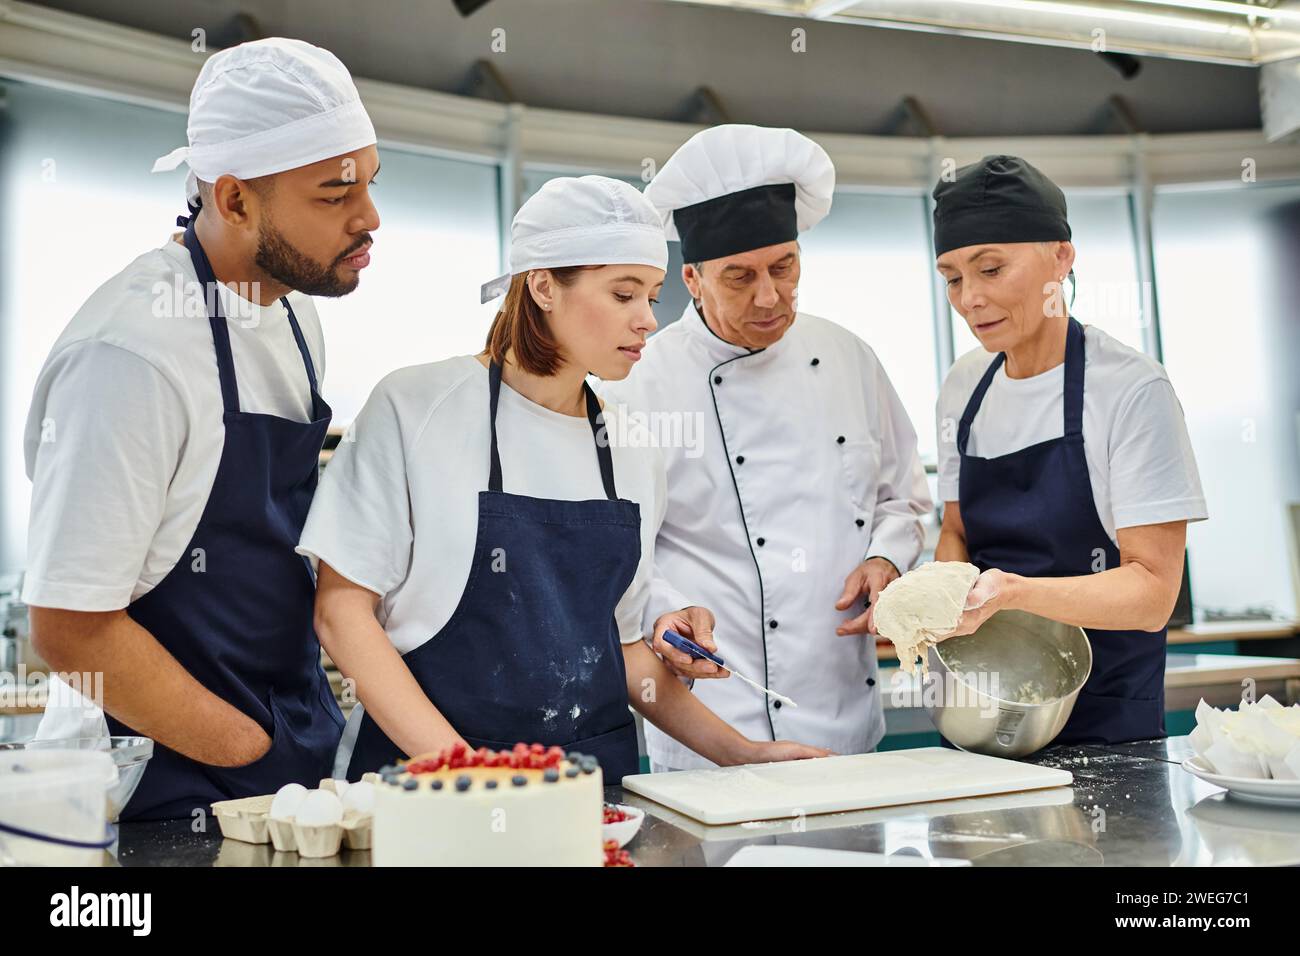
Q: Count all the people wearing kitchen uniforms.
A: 4